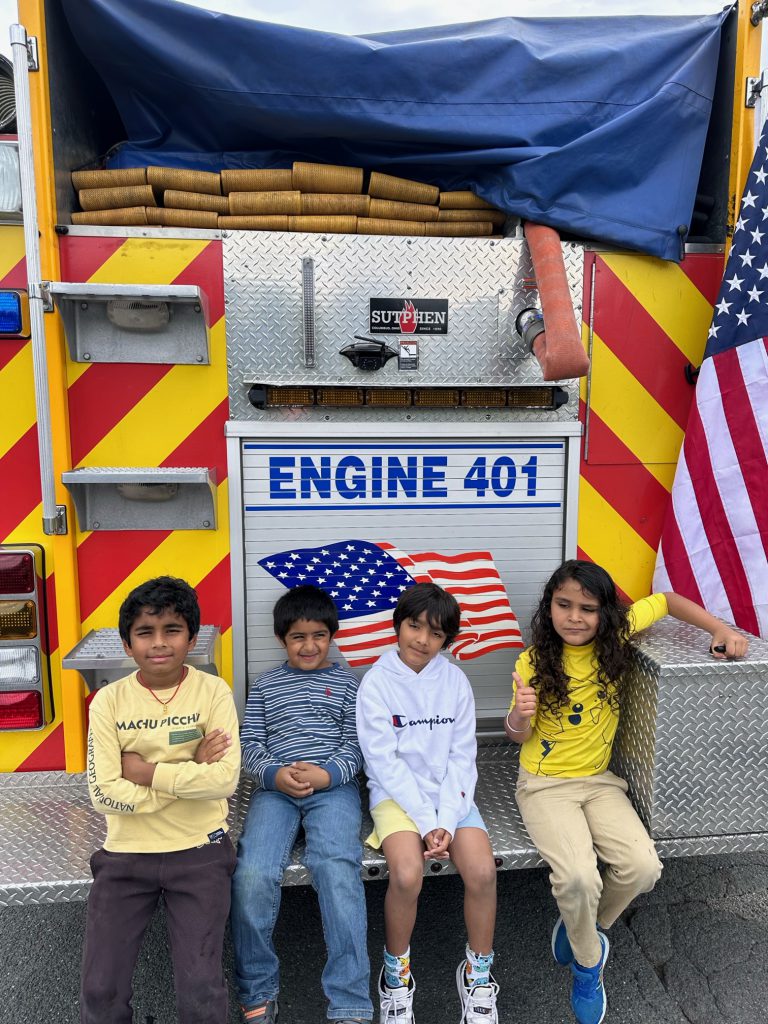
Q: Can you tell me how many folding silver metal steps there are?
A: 3